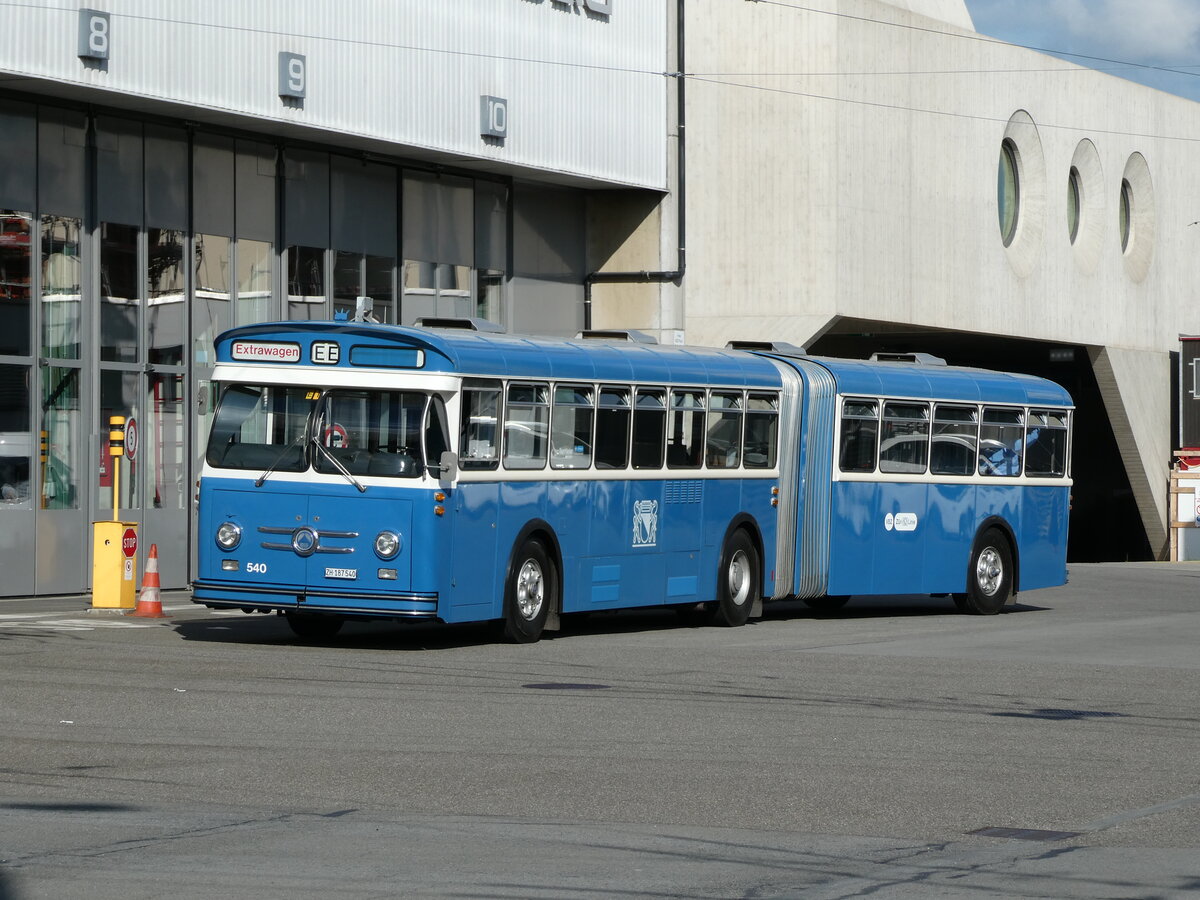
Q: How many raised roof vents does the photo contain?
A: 4